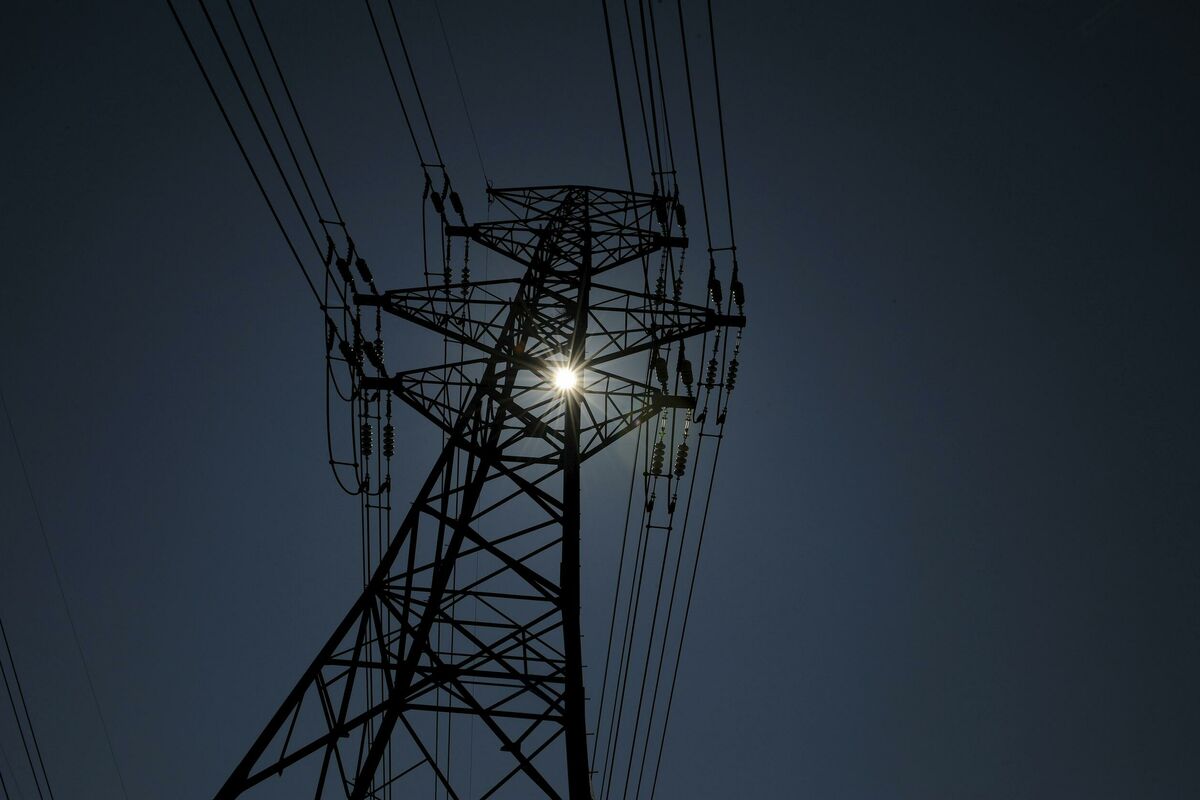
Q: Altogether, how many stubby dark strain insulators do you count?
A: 12